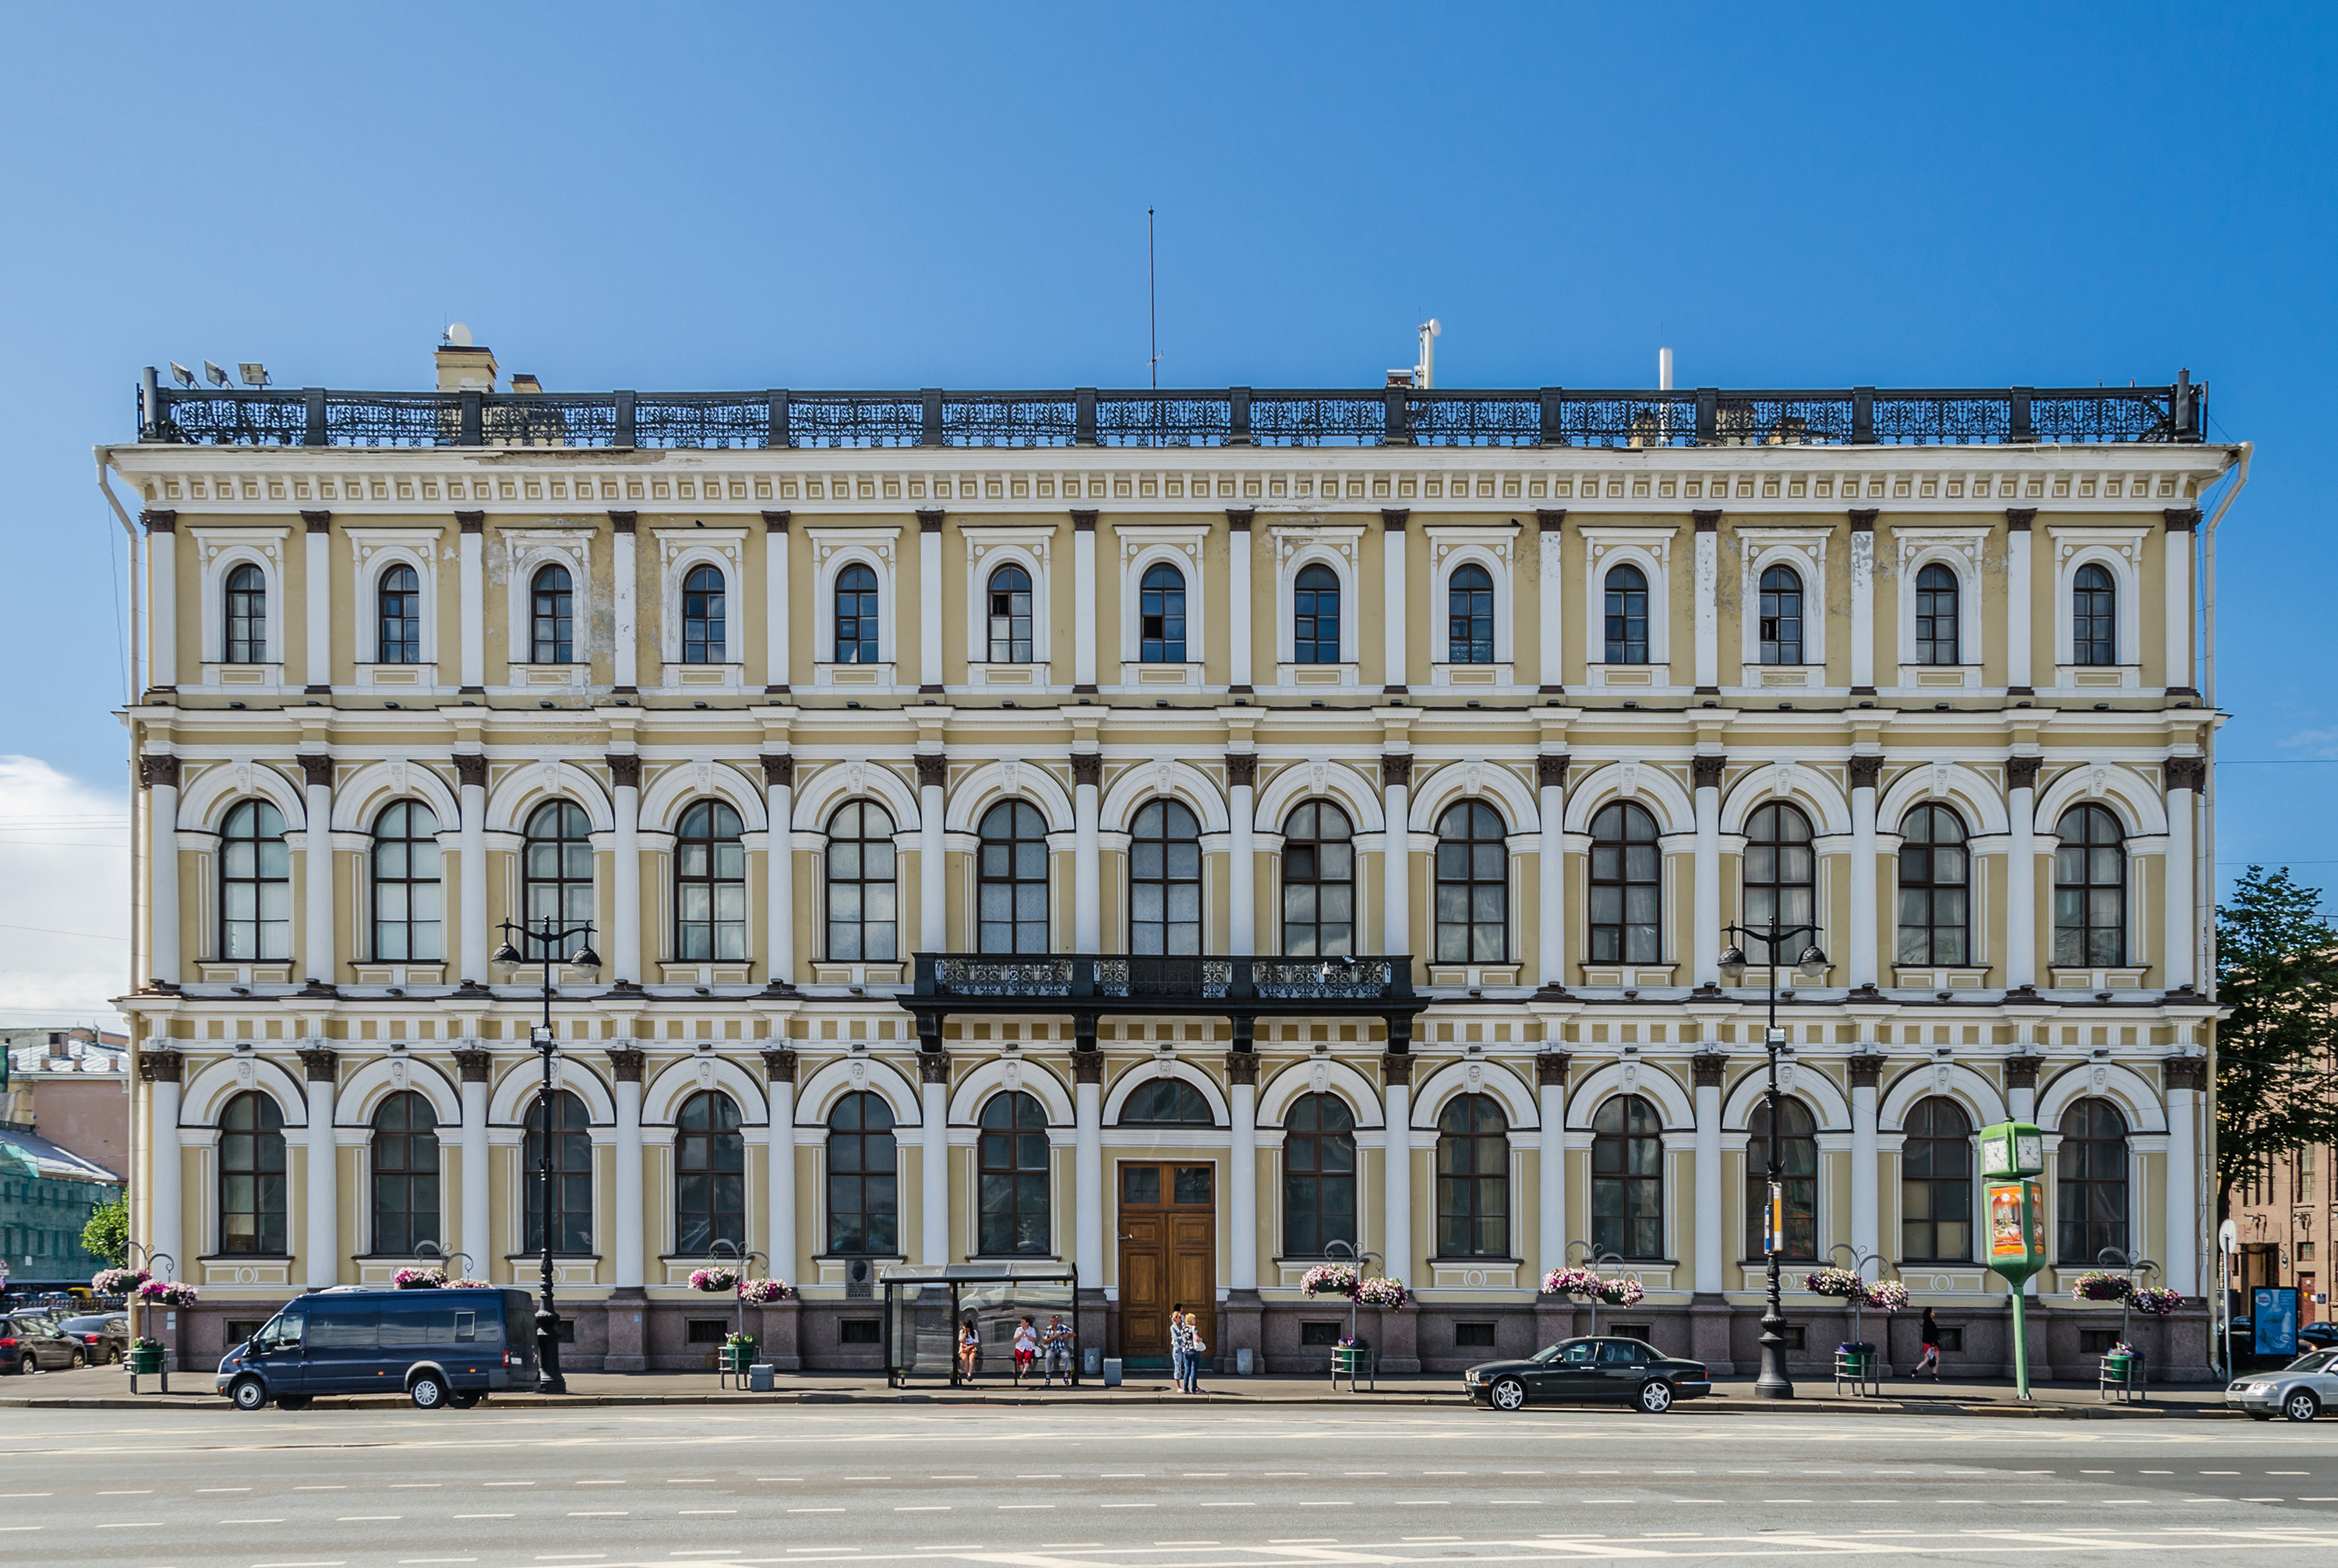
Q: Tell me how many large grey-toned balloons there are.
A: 0